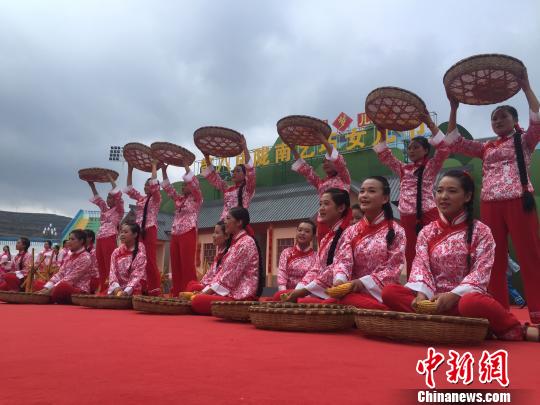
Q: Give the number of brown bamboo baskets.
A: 13